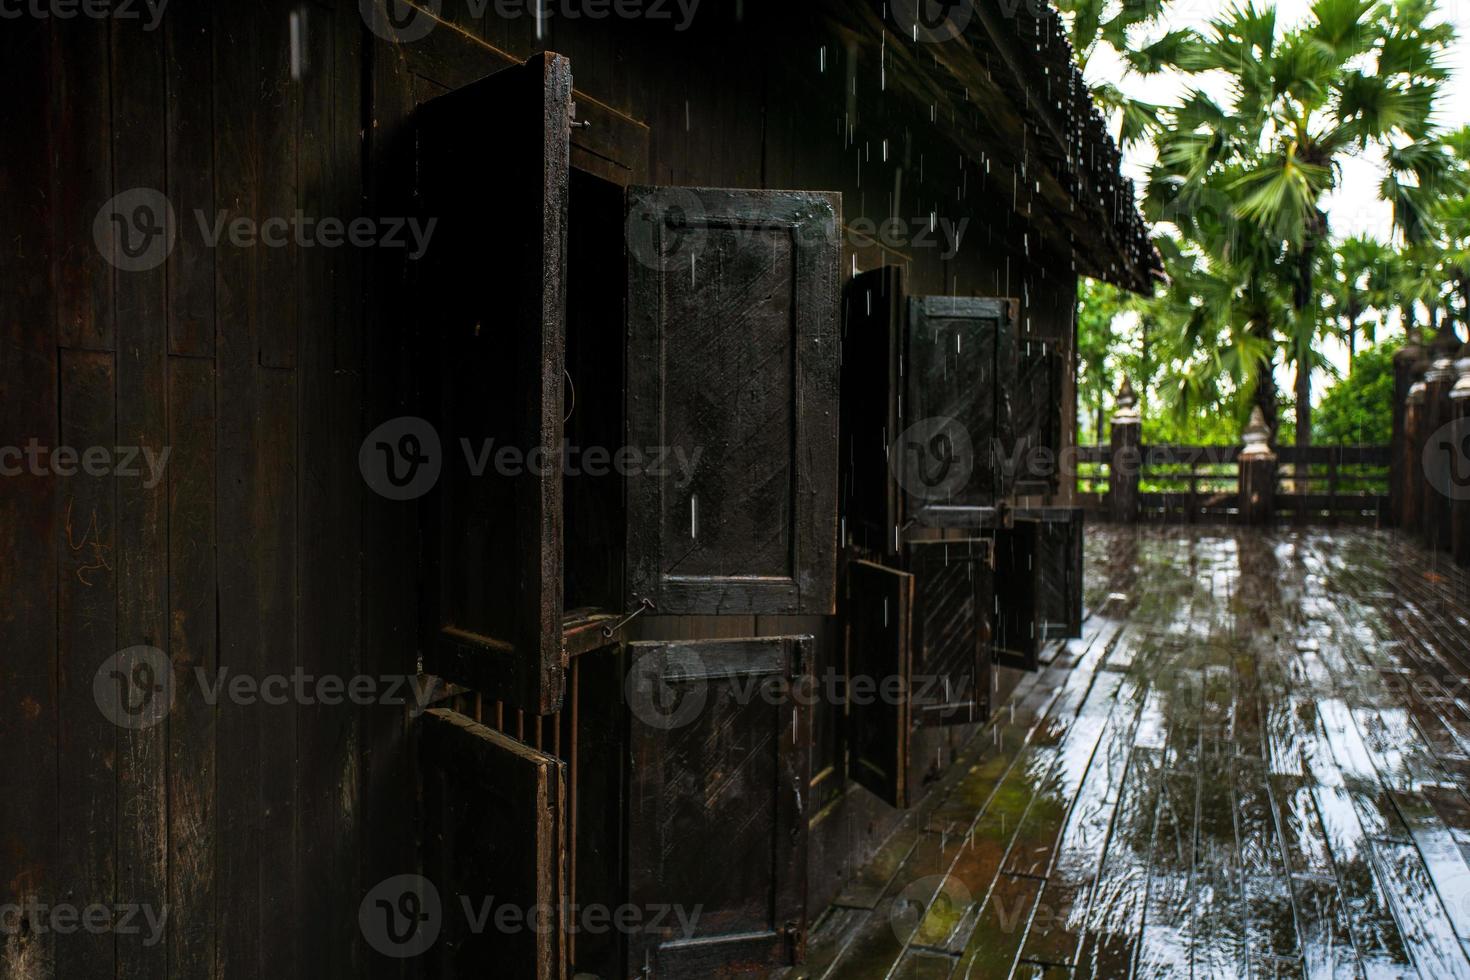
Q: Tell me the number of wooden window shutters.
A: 11